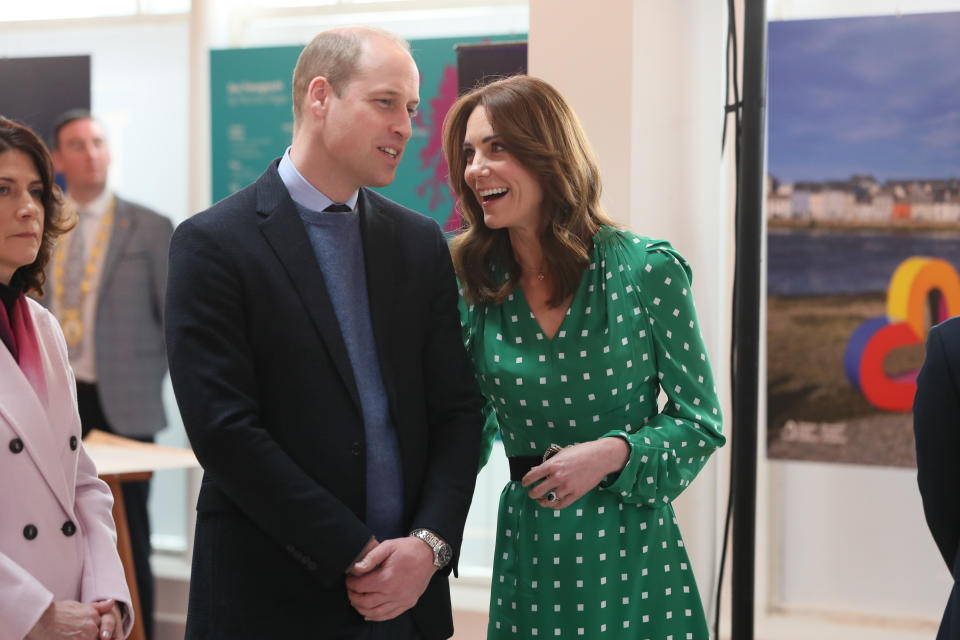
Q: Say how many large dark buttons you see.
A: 4